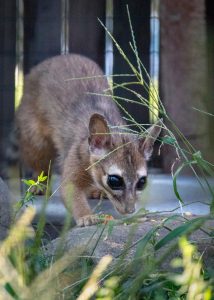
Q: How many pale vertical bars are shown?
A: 4